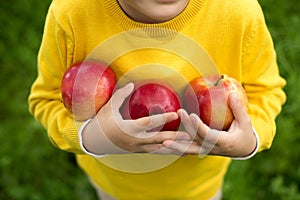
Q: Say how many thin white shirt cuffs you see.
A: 2